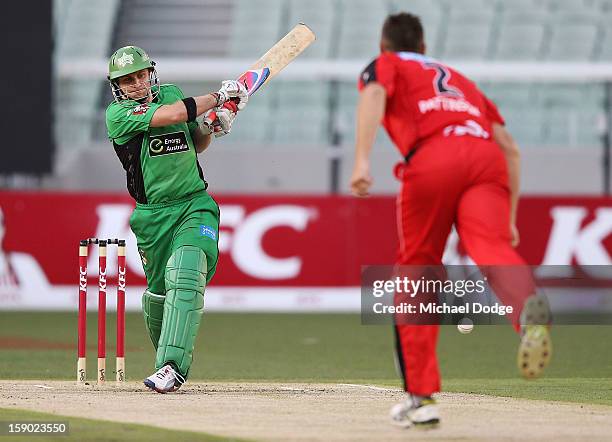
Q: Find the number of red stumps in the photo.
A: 3